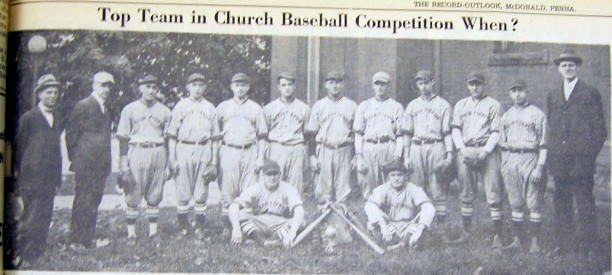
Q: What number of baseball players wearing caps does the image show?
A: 11